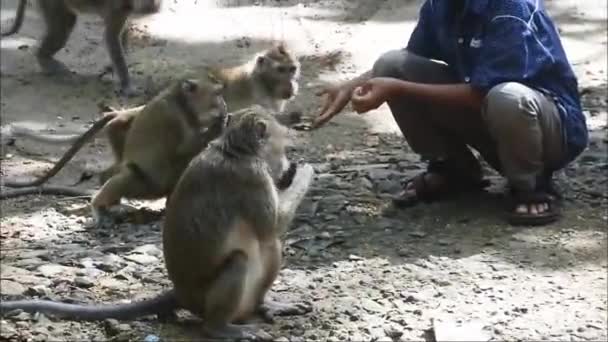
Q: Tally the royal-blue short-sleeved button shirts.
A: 1